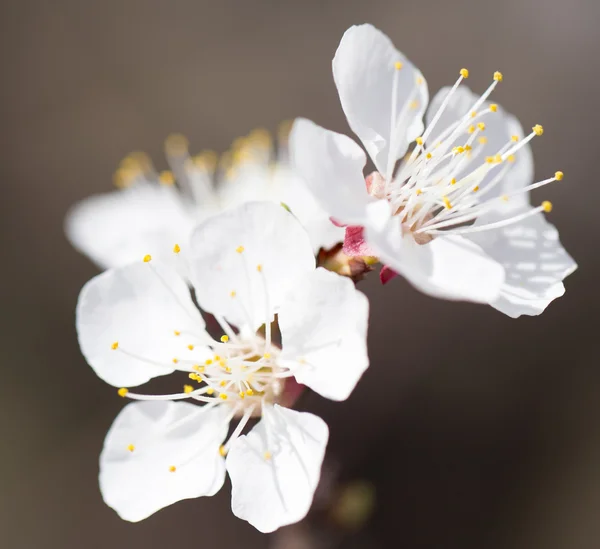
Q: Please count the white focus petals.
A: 10